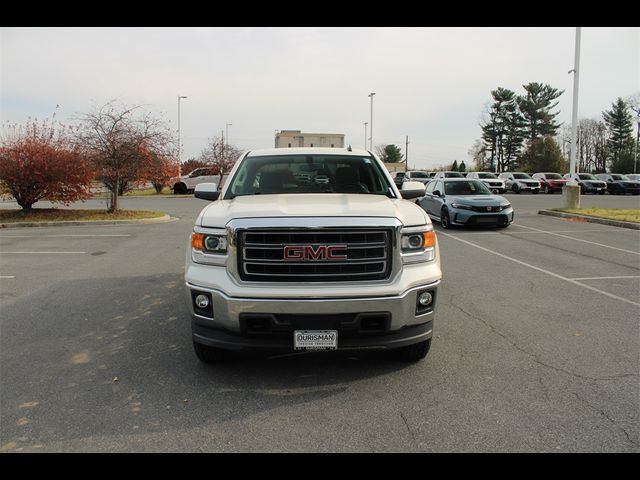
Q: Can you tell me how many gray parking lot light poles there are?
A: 5